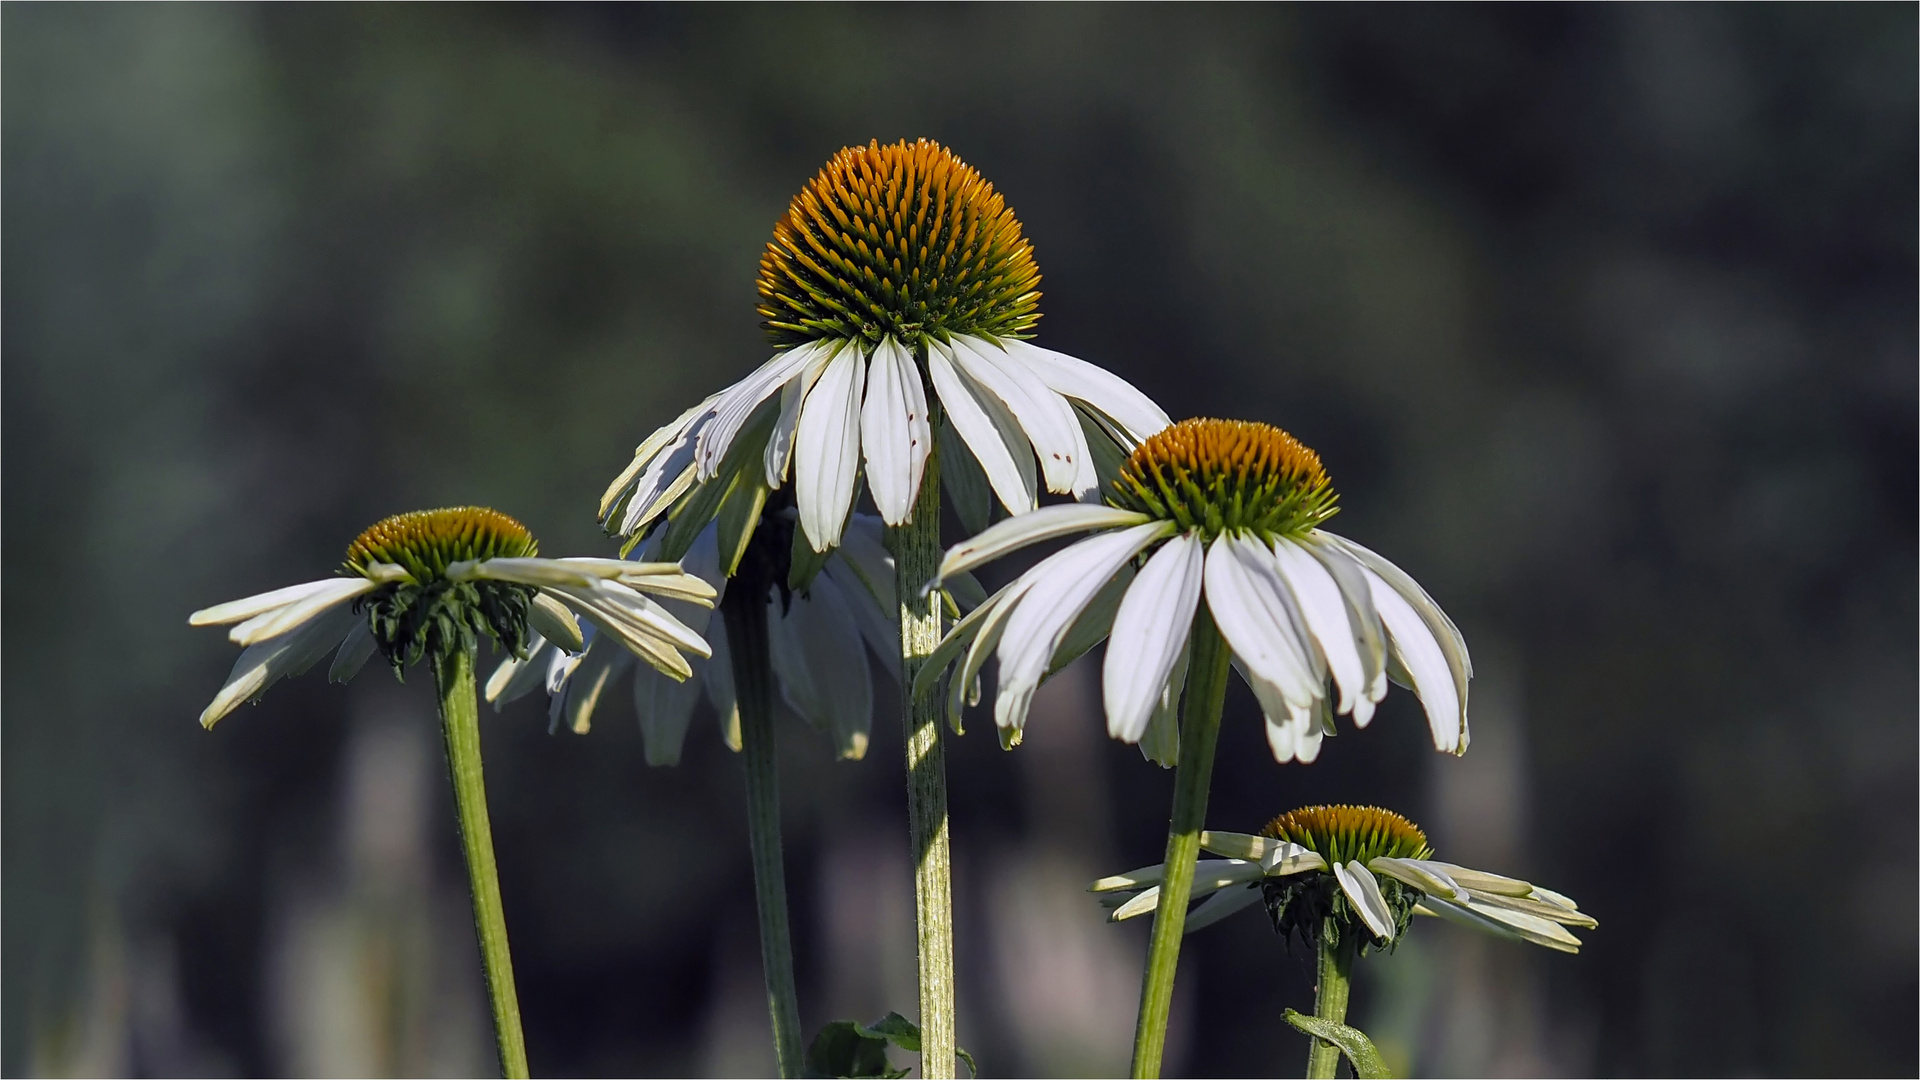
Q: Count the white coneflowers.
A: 5